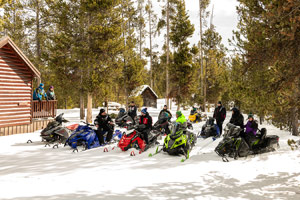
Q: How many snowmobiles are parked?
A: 9